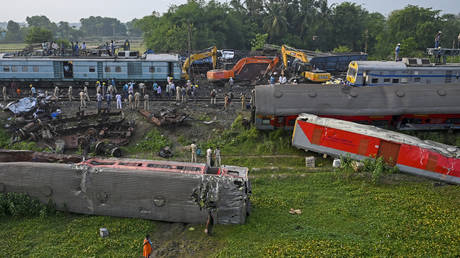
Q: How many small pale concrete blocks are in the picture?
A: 3